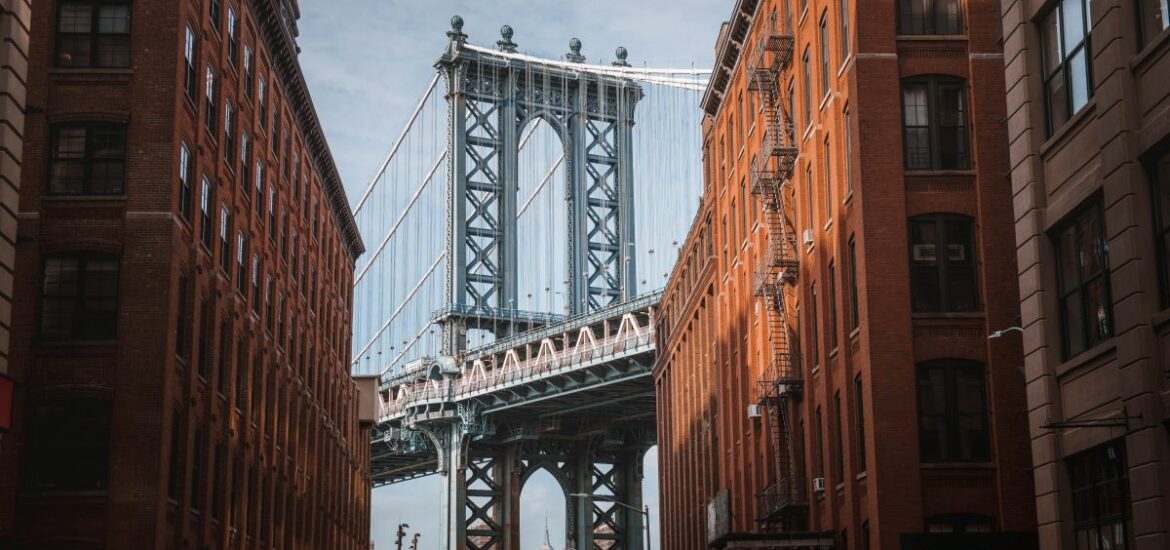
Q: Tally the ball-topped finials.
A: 4